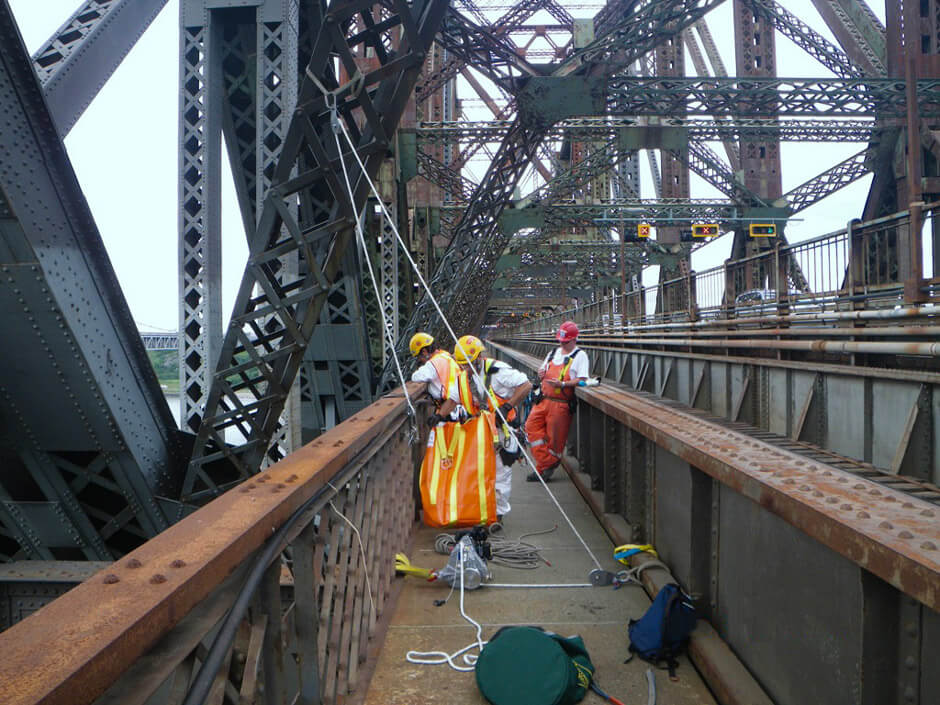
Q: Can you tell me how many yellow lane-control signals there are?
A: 3